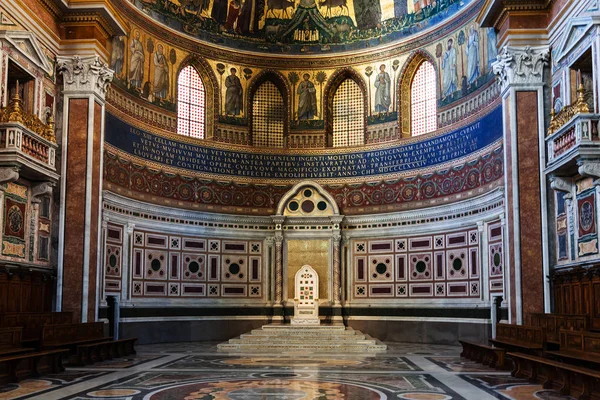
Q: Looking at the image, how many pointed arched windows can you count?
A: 4